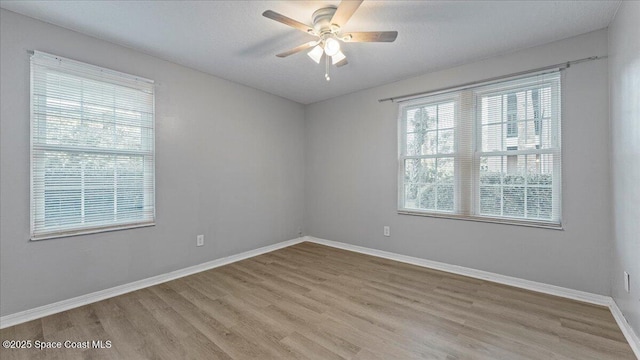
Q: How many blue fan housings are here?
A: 0